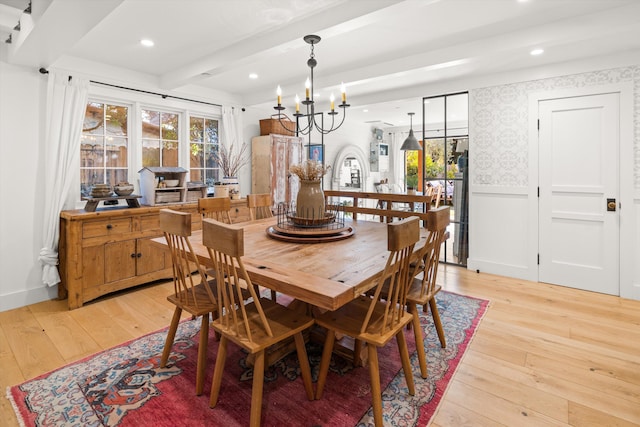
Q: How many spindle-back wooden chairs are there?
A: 6